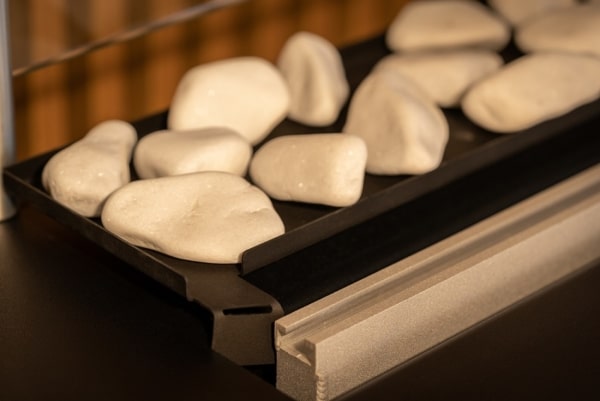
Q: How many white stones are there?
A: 12